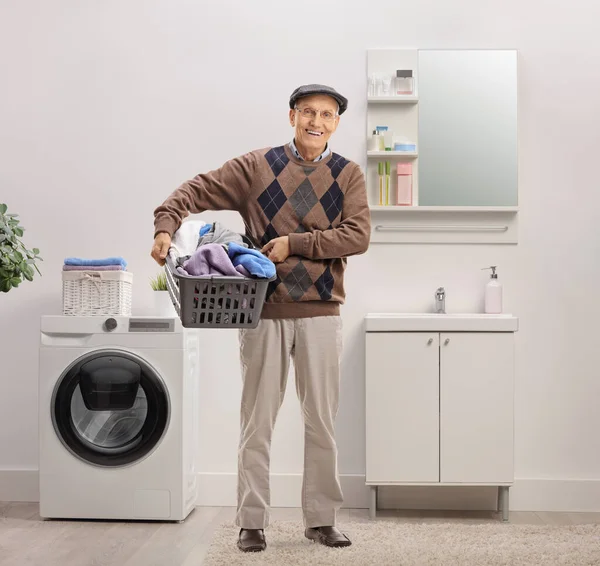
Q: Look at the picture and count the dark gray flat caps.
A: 1